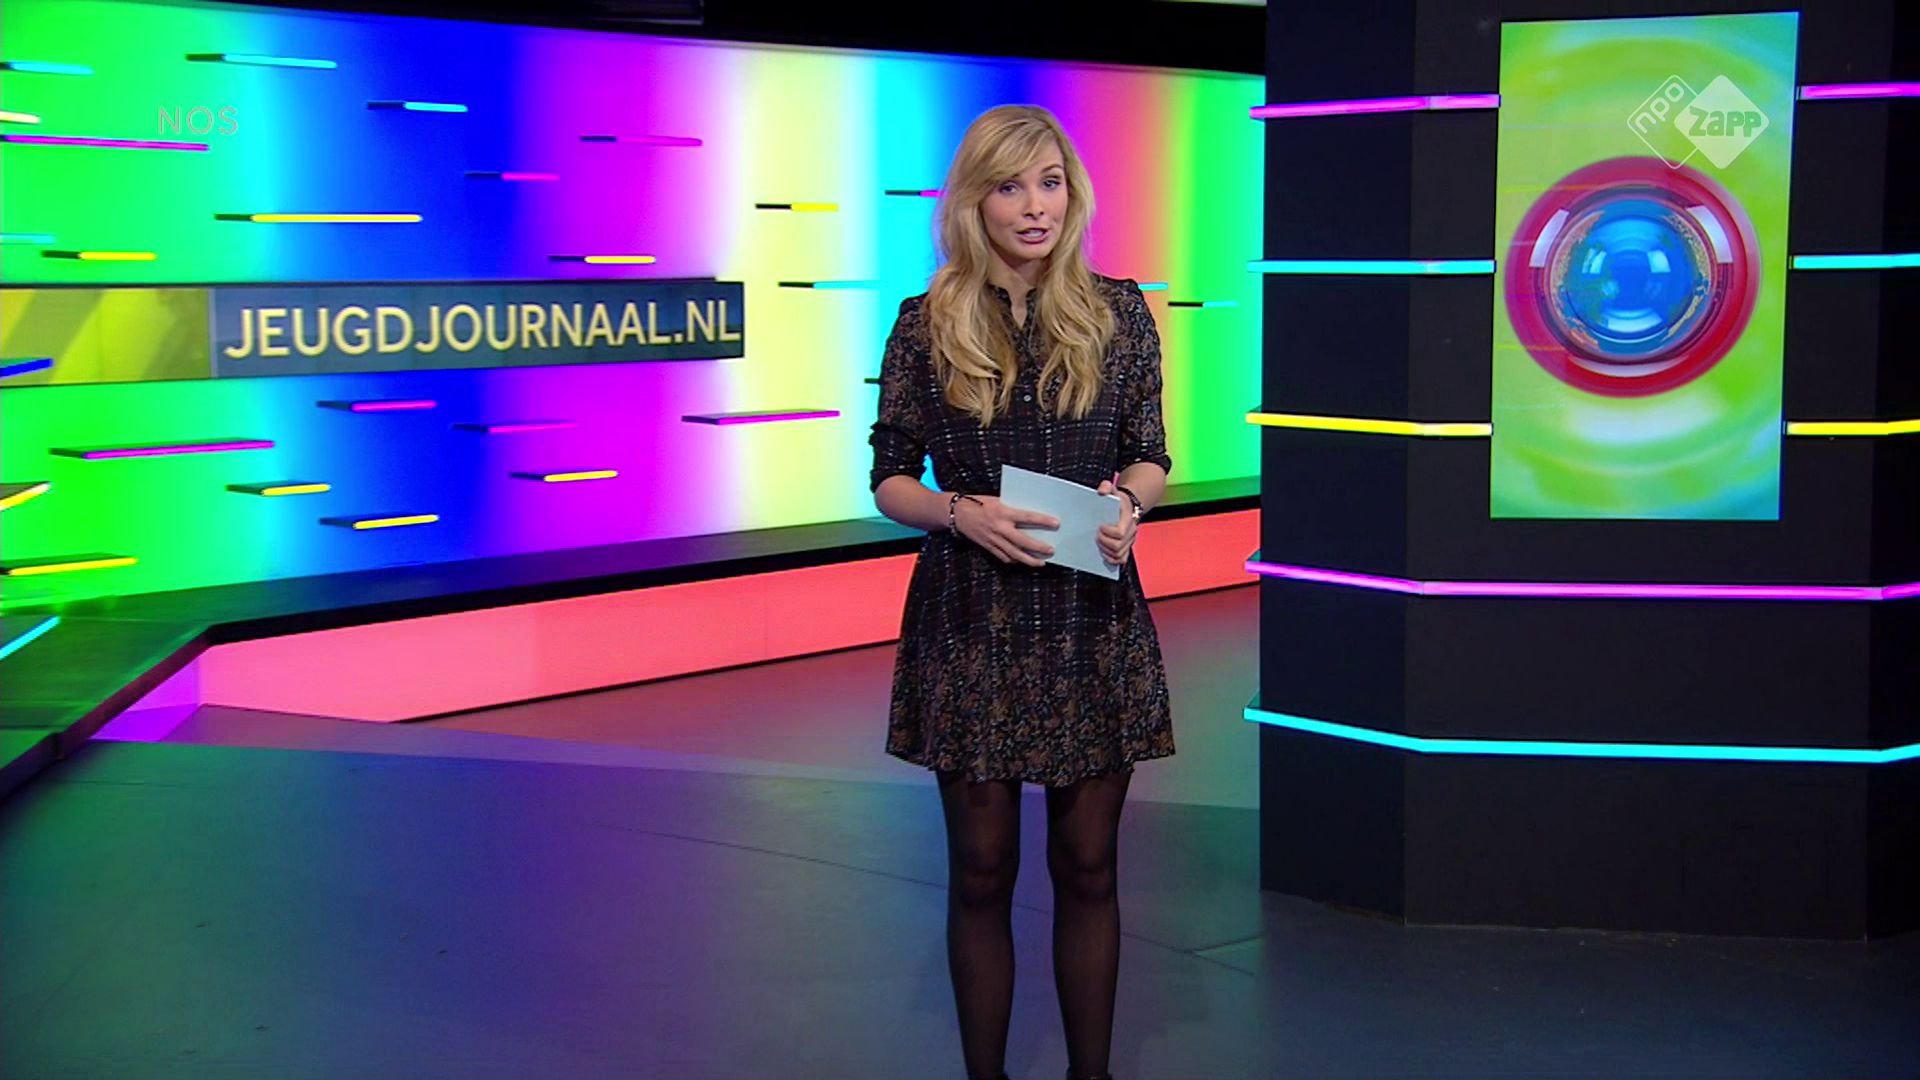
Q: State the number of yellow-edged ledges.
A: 12